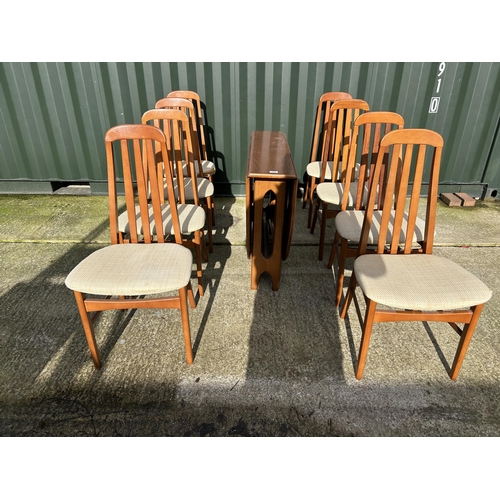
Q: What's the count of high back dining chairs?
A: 8